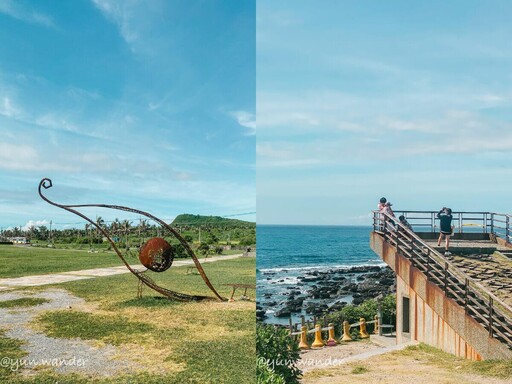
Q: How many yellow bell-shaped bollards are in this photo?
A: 6